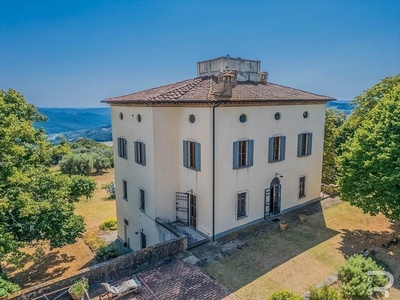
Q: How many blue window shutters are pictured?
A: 12